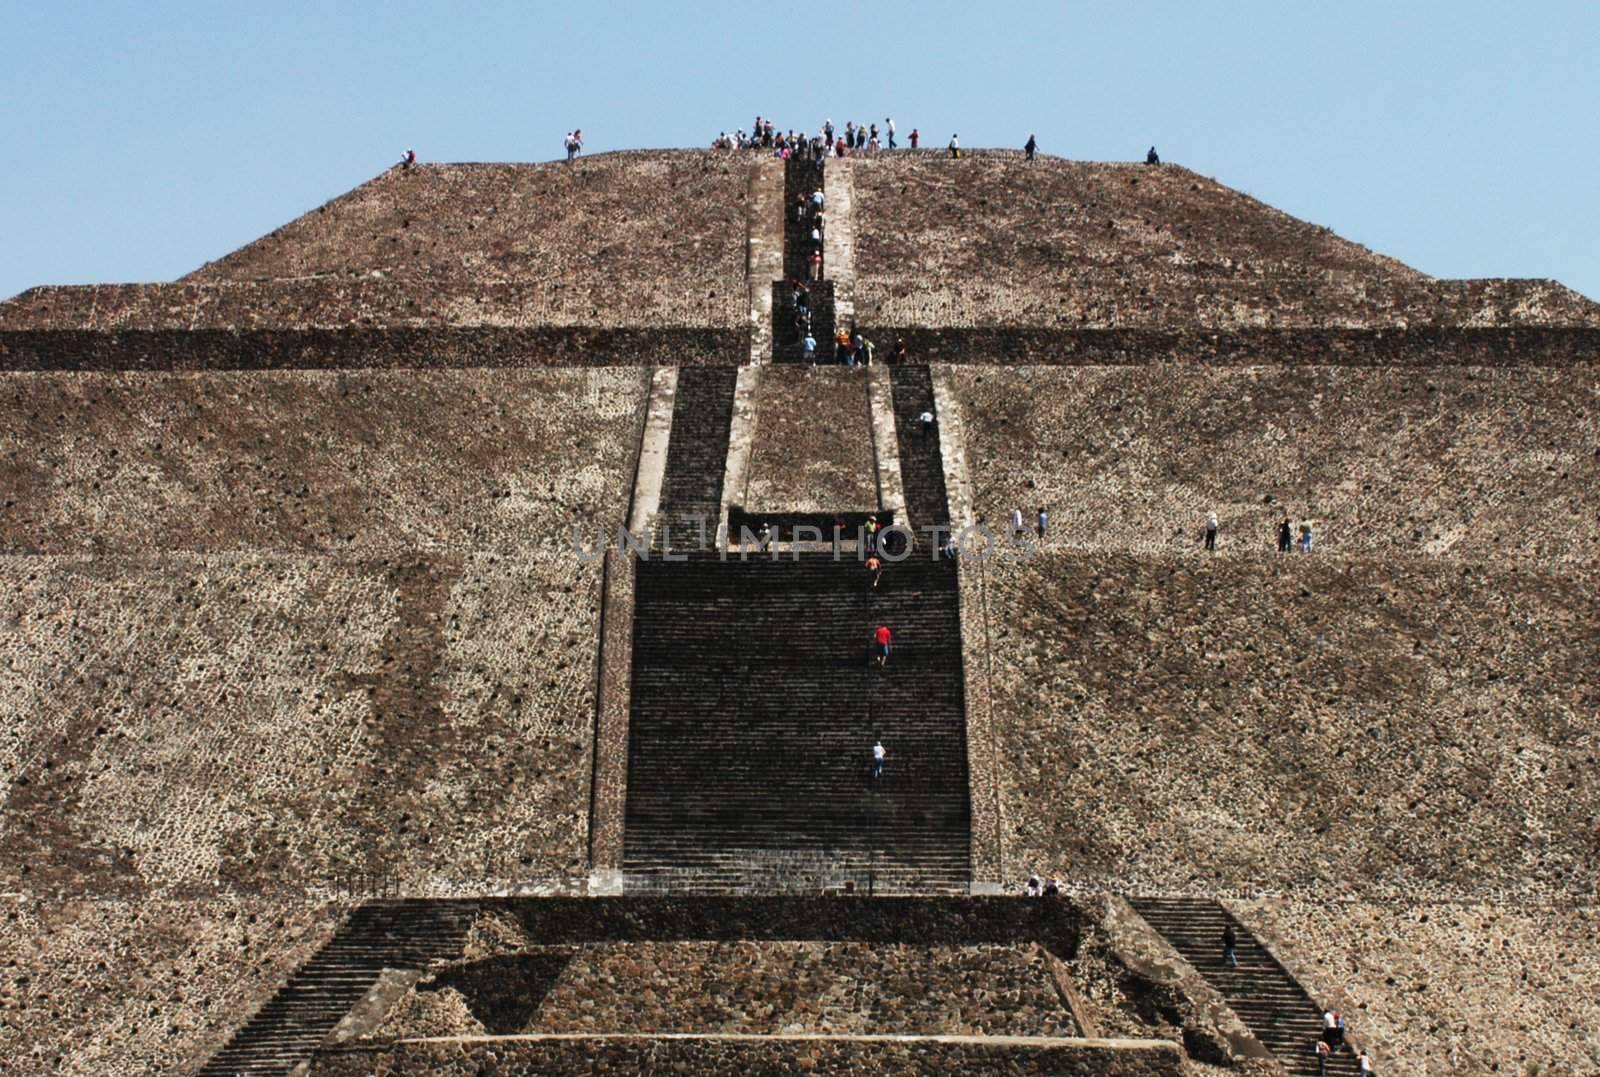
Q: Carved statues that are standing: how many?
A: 0